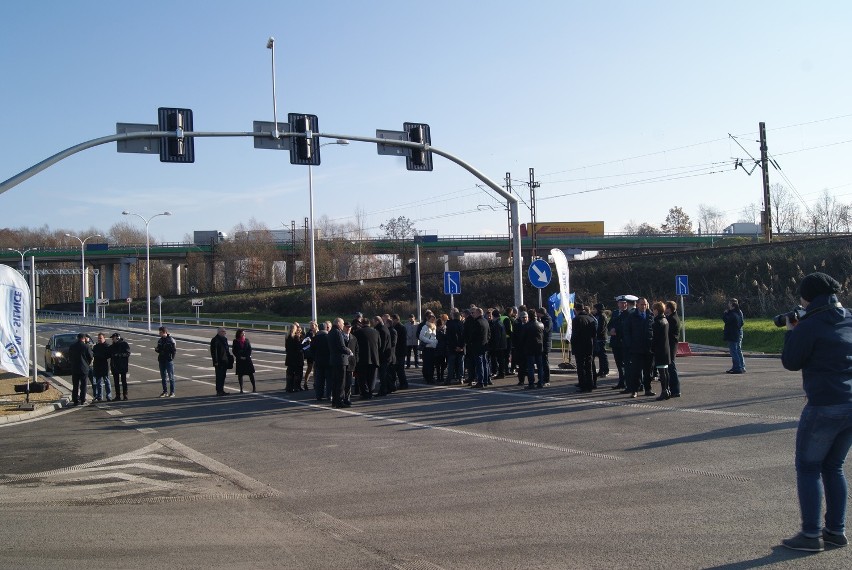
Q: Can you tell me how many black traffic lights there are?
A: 3